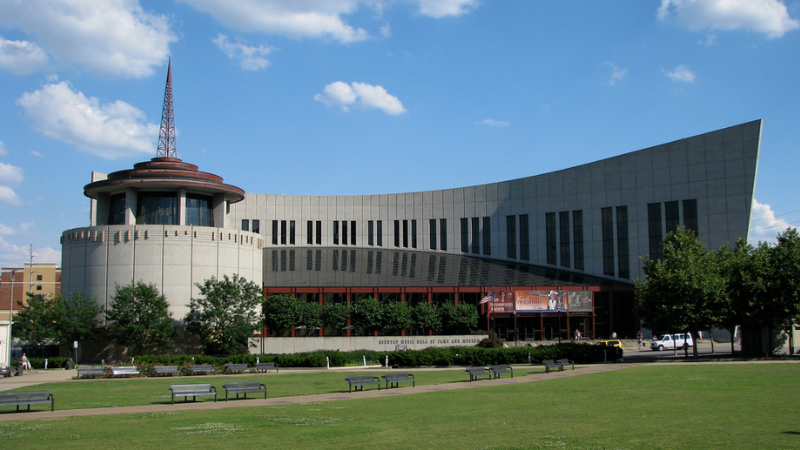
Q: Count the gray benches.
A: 15